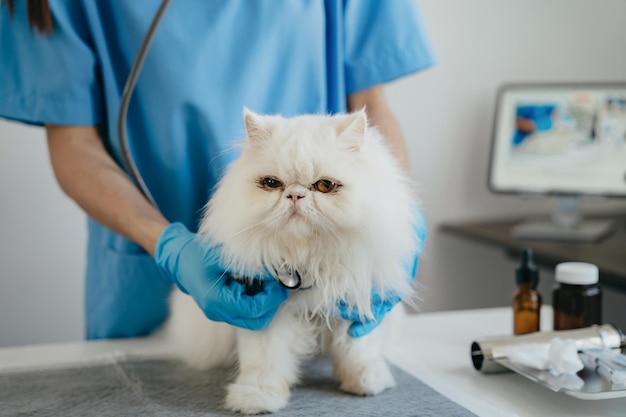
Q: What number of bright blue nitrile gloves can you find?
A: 2